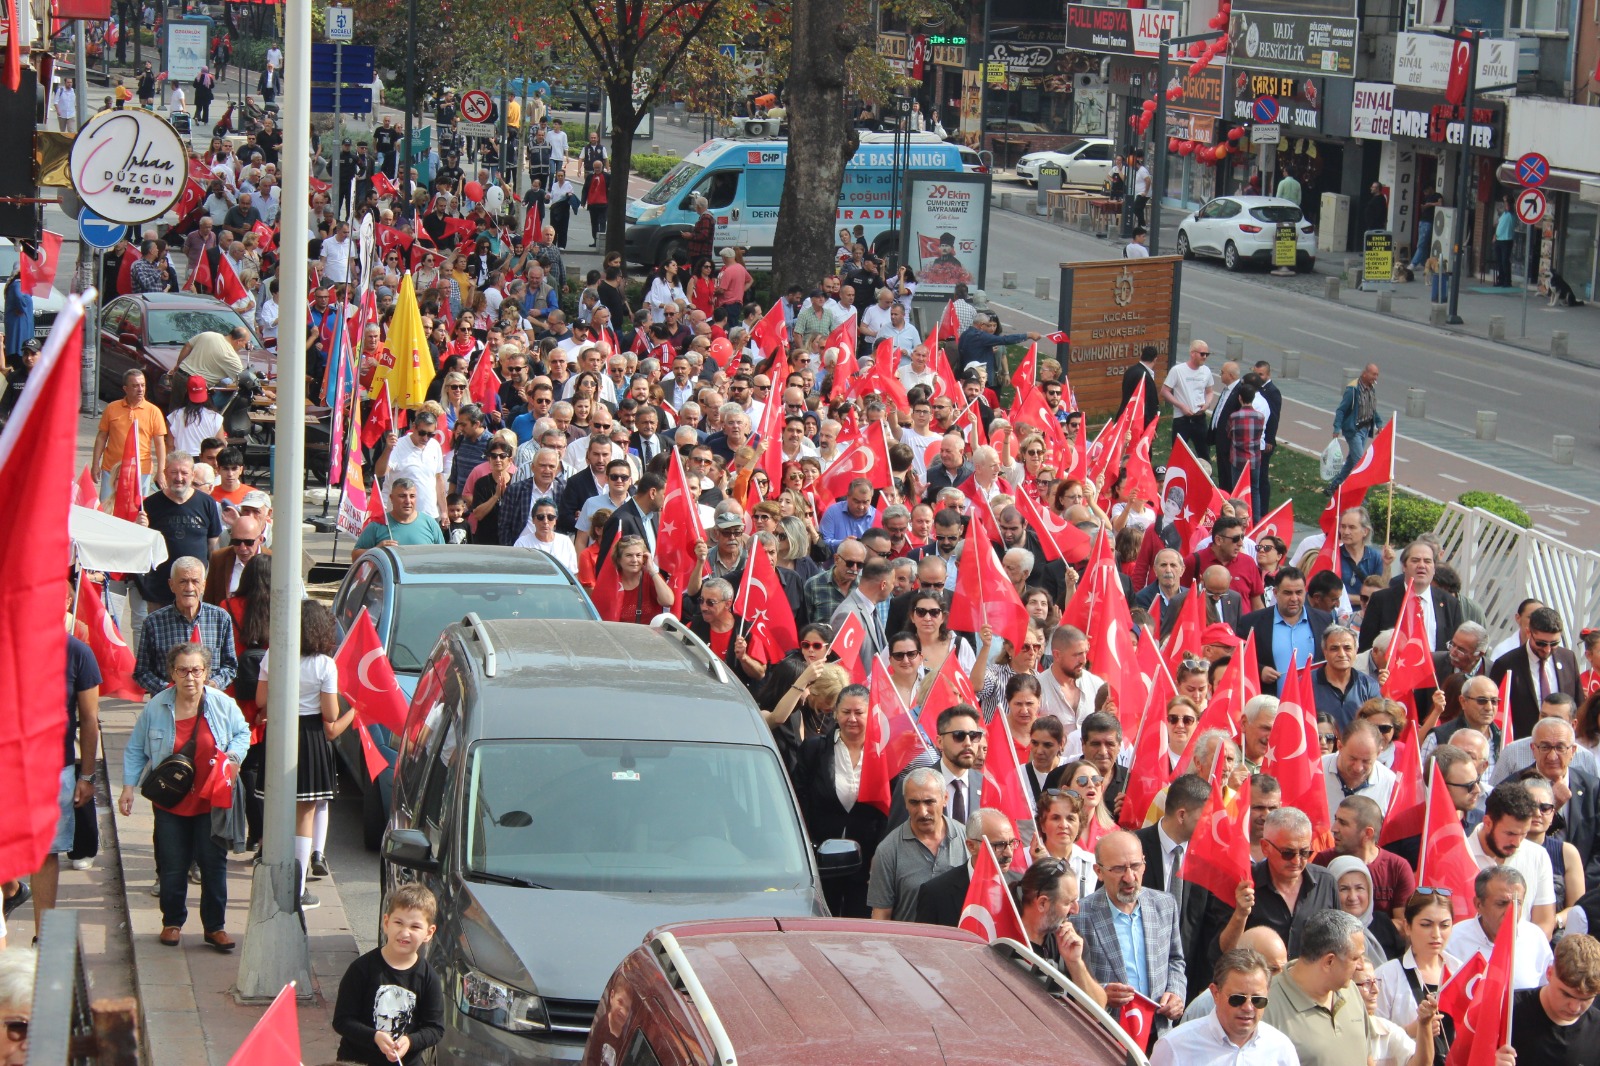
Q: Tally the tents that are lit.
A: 0